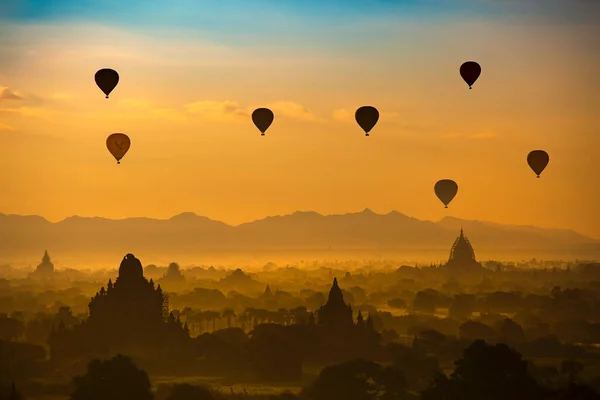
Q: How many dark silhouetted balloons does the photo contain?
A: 7